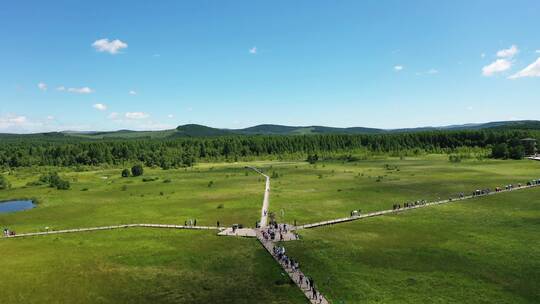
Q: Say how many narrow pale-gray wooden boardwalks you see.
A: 4